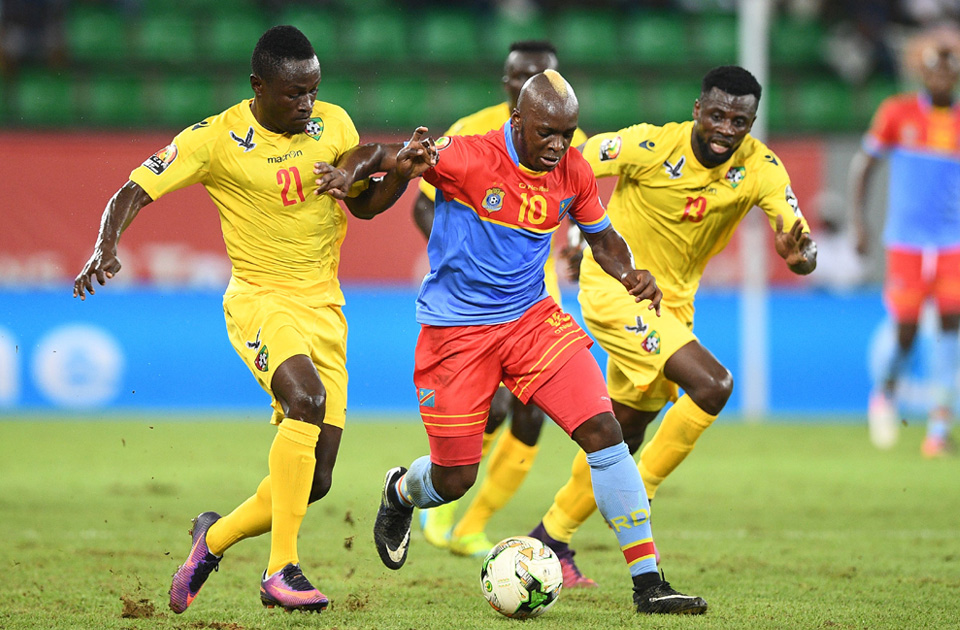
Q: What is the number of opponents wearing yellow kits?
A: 3